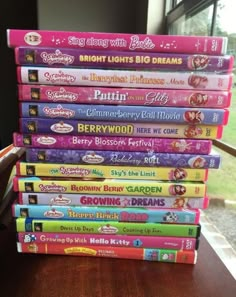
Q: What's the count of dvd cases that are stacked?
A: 15